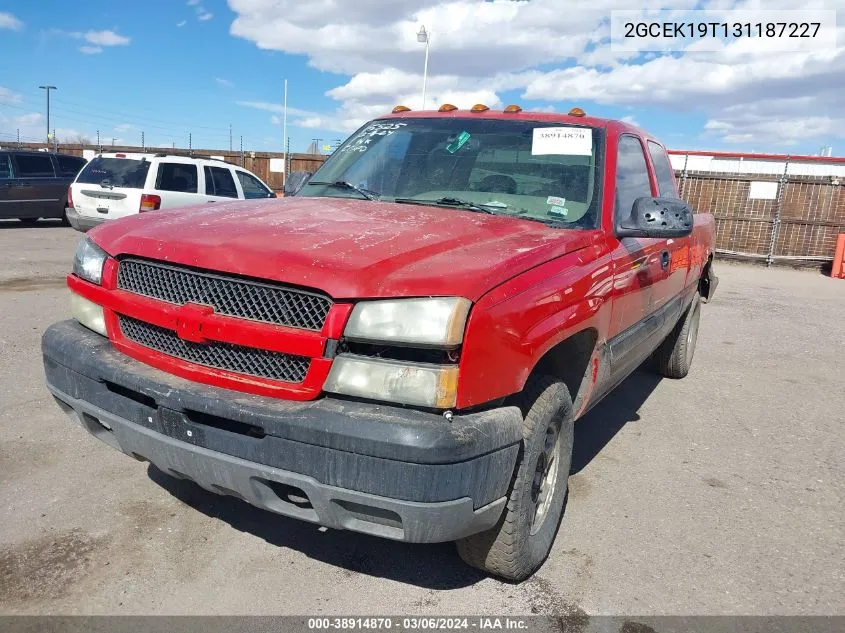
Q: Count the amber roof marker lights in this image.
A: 5